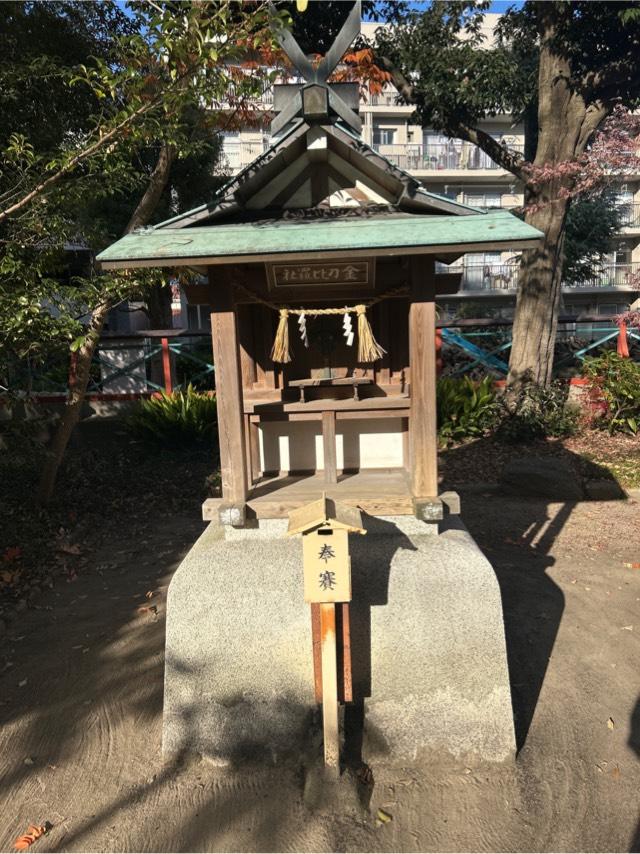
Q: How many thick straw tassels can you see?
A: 2